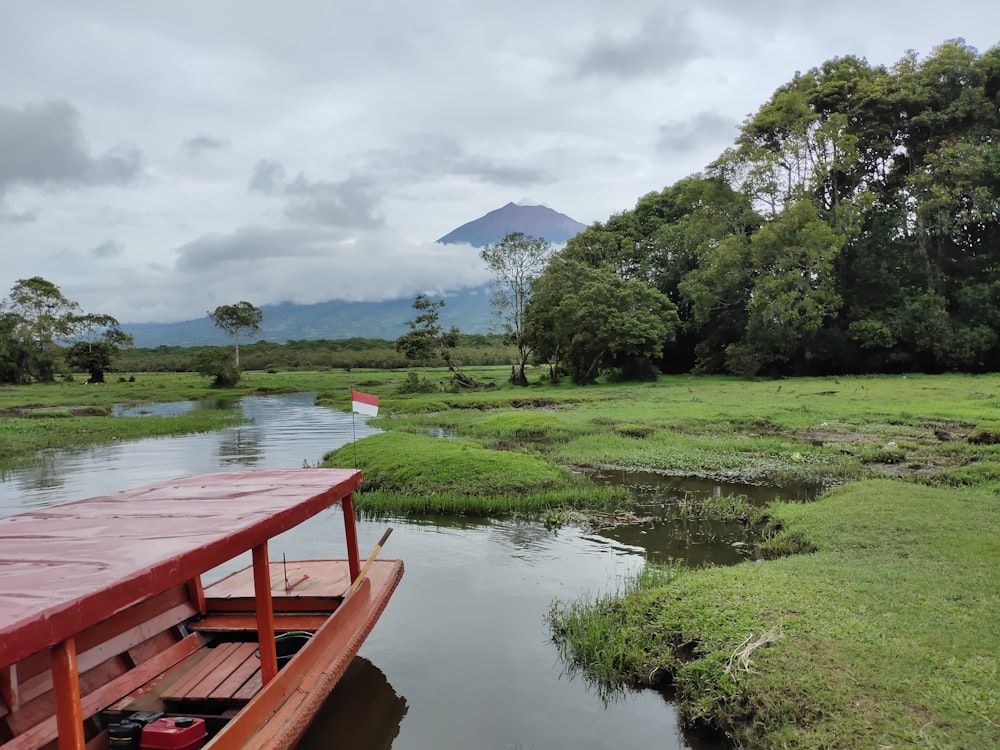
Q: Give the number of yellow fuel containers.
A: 0